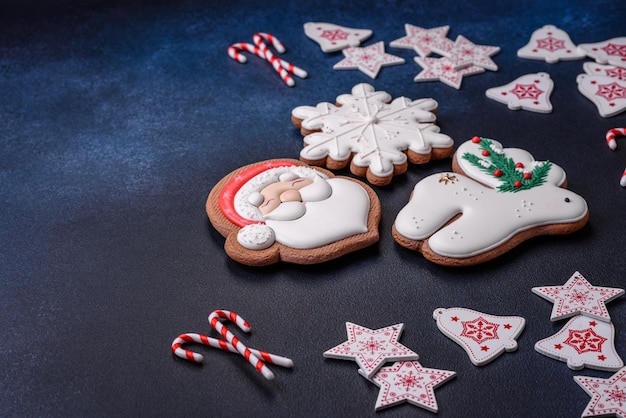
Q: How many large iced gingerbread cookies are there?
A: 3